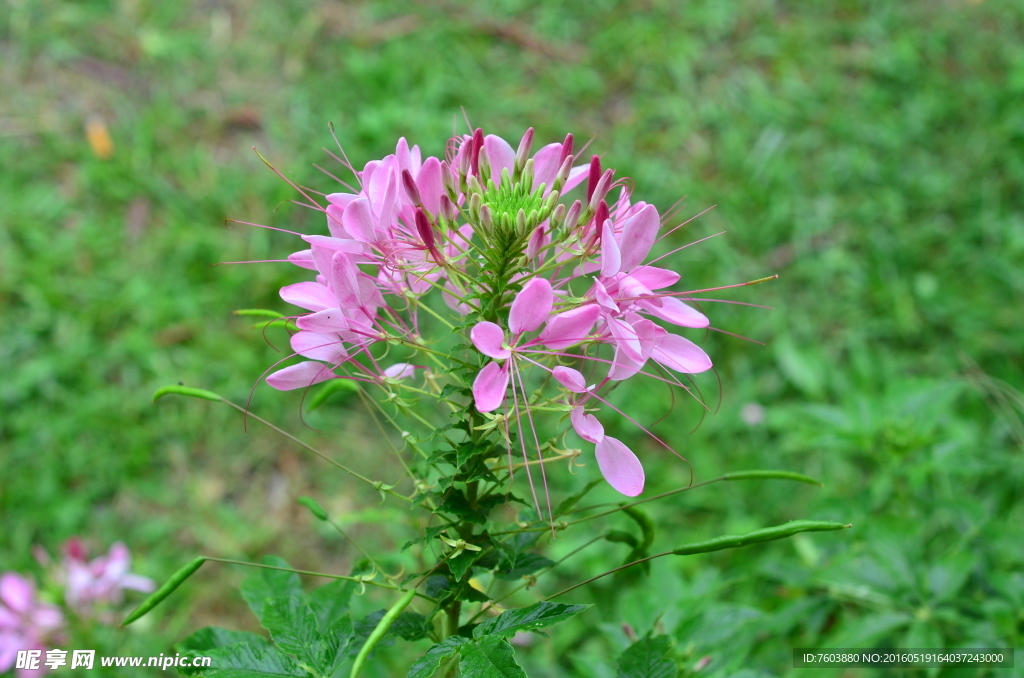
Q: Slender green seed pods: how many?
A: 11